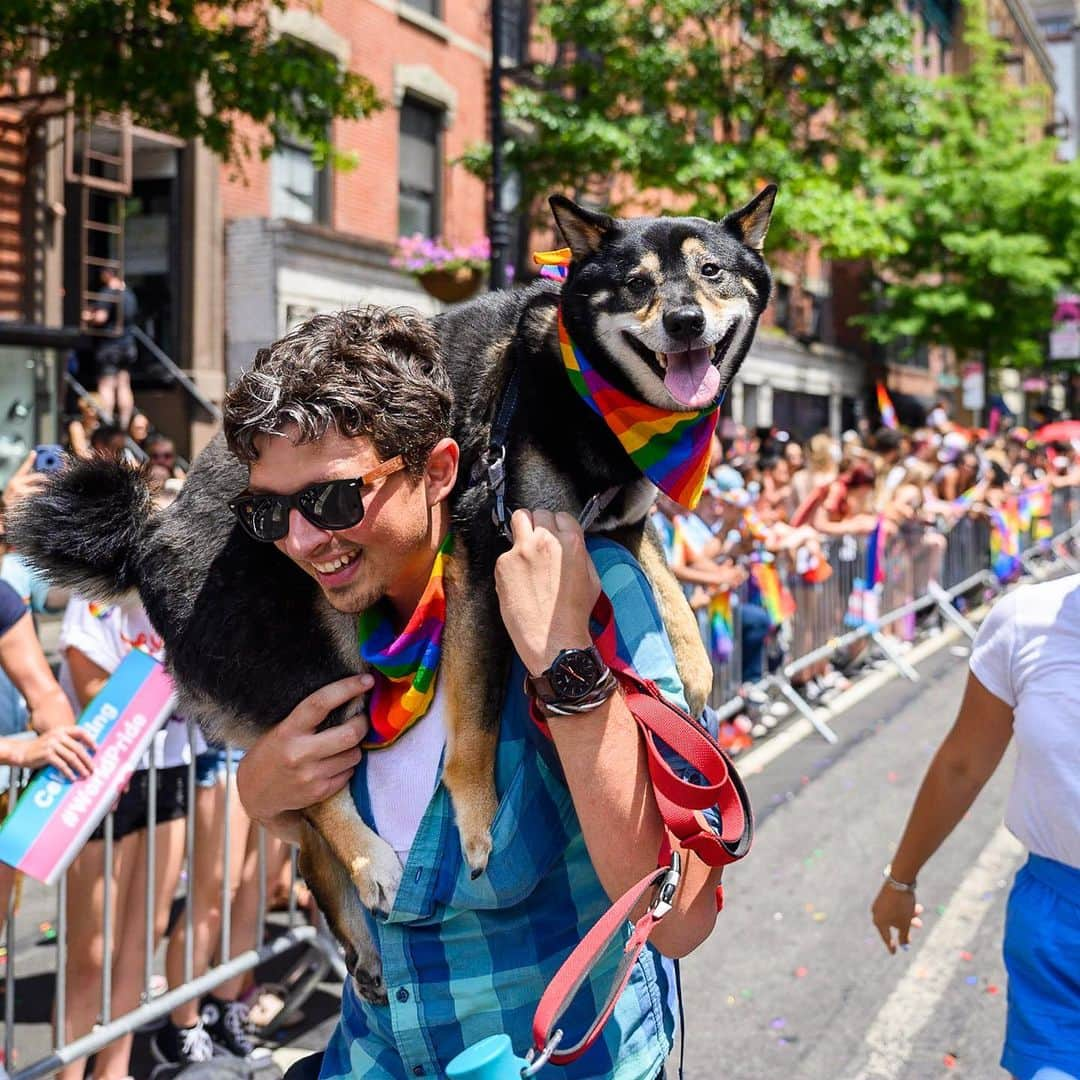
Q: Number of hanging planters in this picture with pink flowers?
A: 1